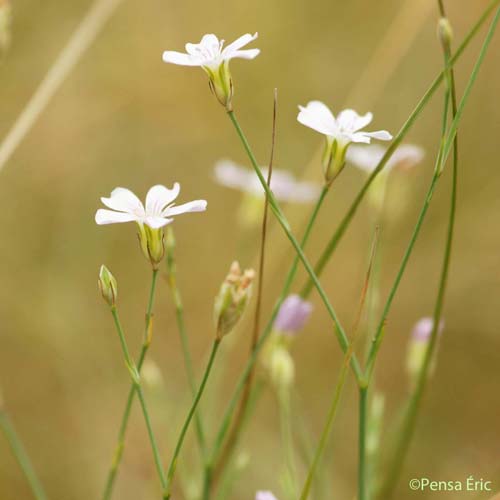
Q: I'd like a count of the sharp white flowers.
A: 3